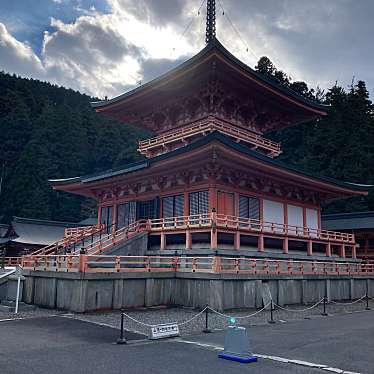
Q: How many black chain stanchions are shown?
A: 5